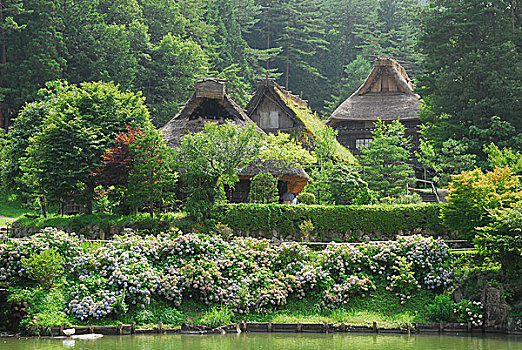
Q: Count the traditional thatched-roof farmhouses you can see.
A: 3